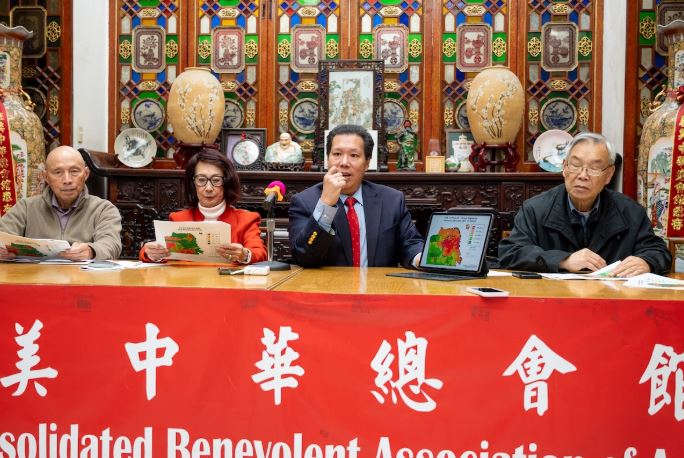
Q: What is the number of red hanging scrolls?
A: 2